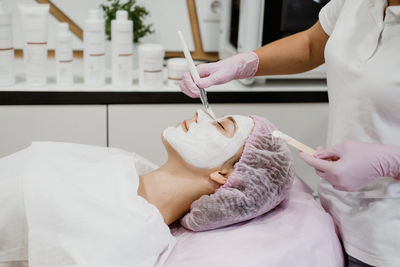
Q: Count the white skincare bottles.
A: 7